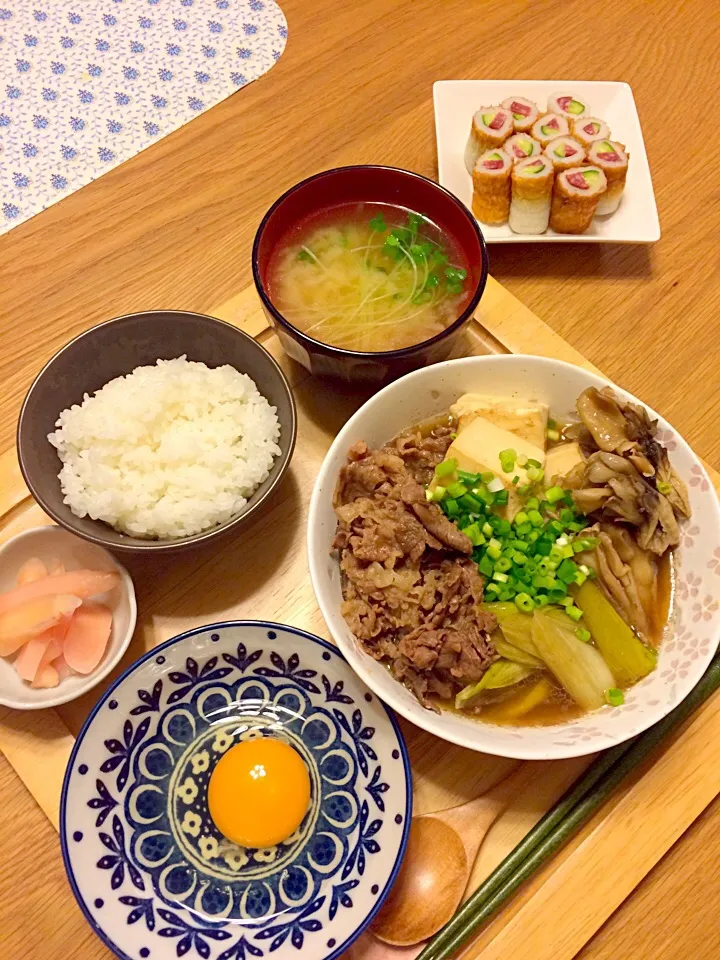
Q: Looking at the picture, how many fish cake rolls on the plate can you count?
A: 11